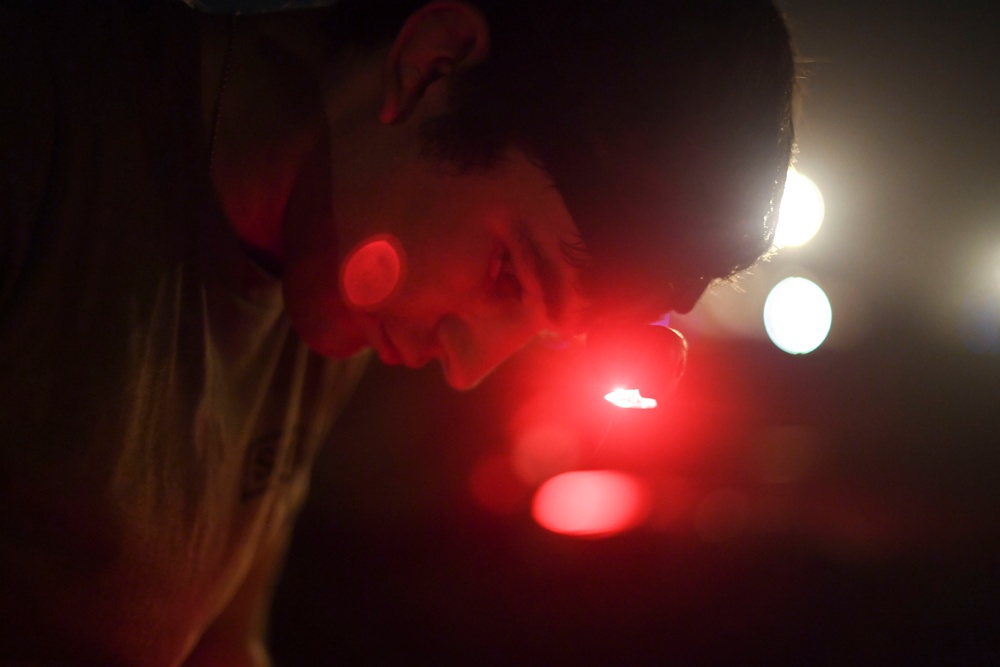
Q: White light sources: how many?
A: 2